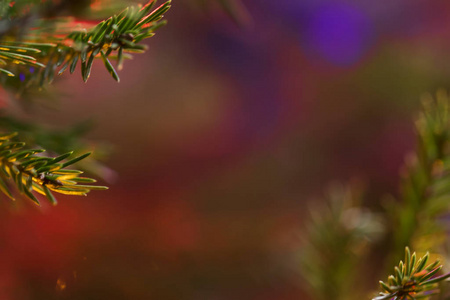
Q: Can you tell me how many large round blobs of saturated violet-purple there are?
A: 1